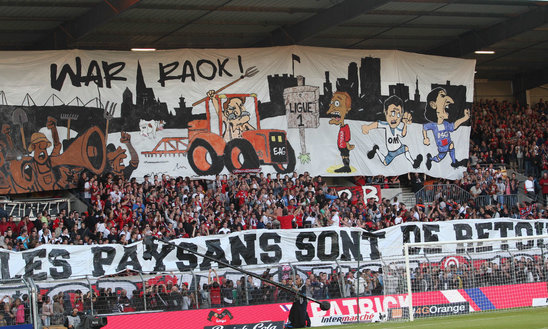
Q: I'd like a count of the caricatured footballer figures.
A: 3